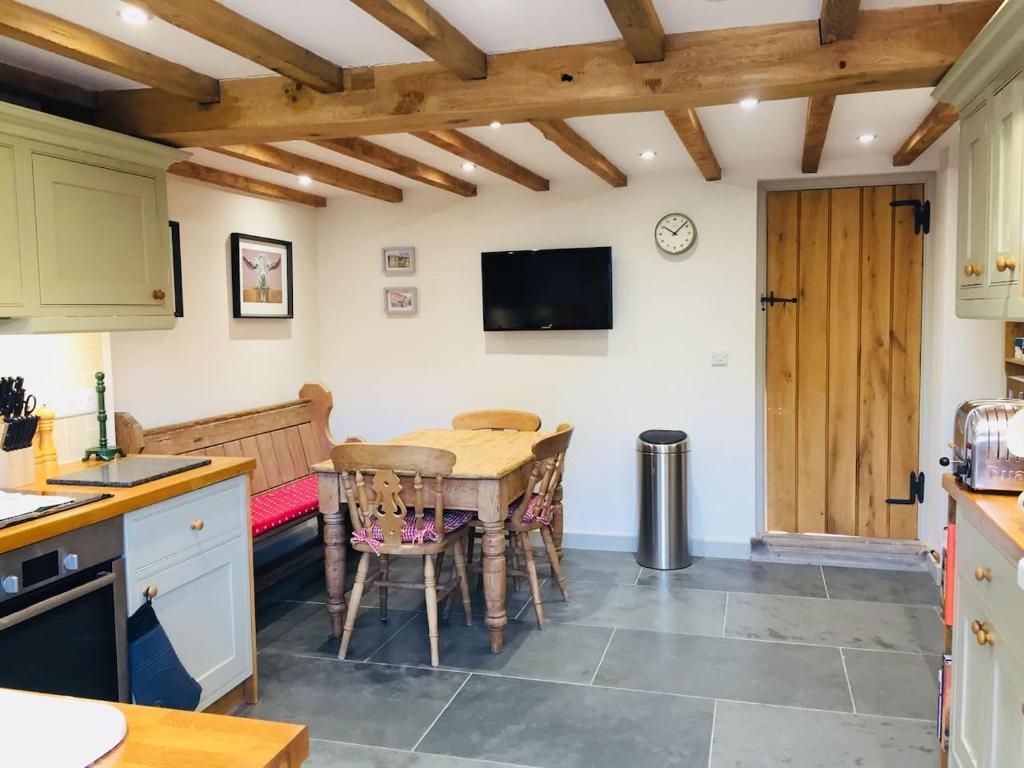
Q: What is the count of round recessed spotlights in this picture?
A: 7